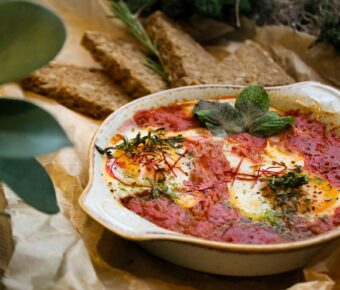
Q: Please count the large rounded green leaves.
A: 3